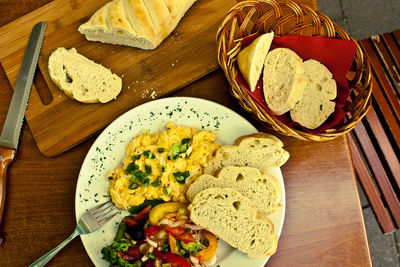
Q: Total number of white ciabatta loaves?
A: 1